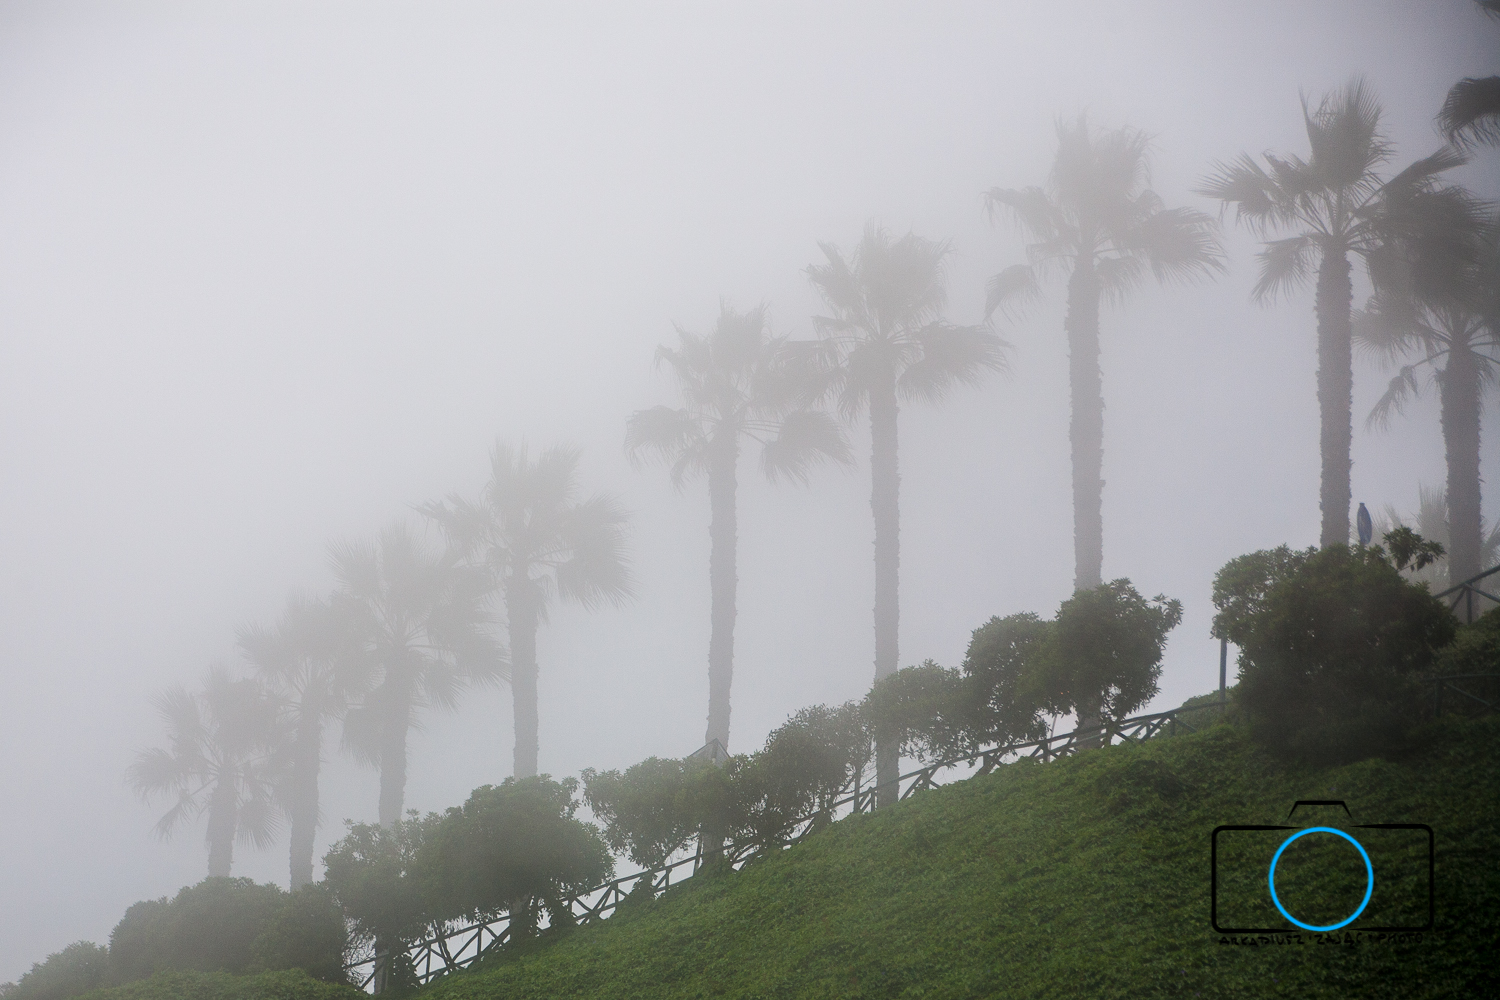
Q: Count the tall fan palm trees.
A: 9